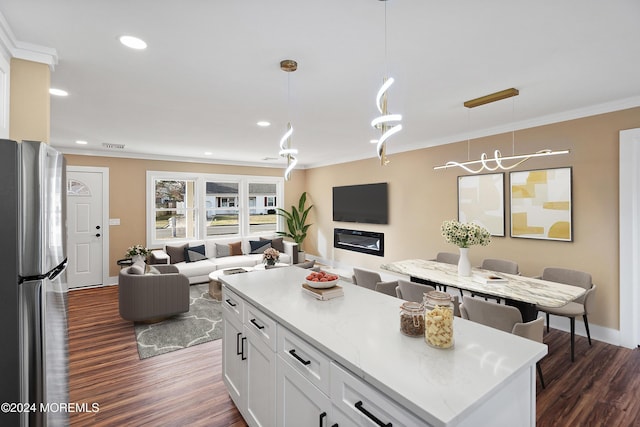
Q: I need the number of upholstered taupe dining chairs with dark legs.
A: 6